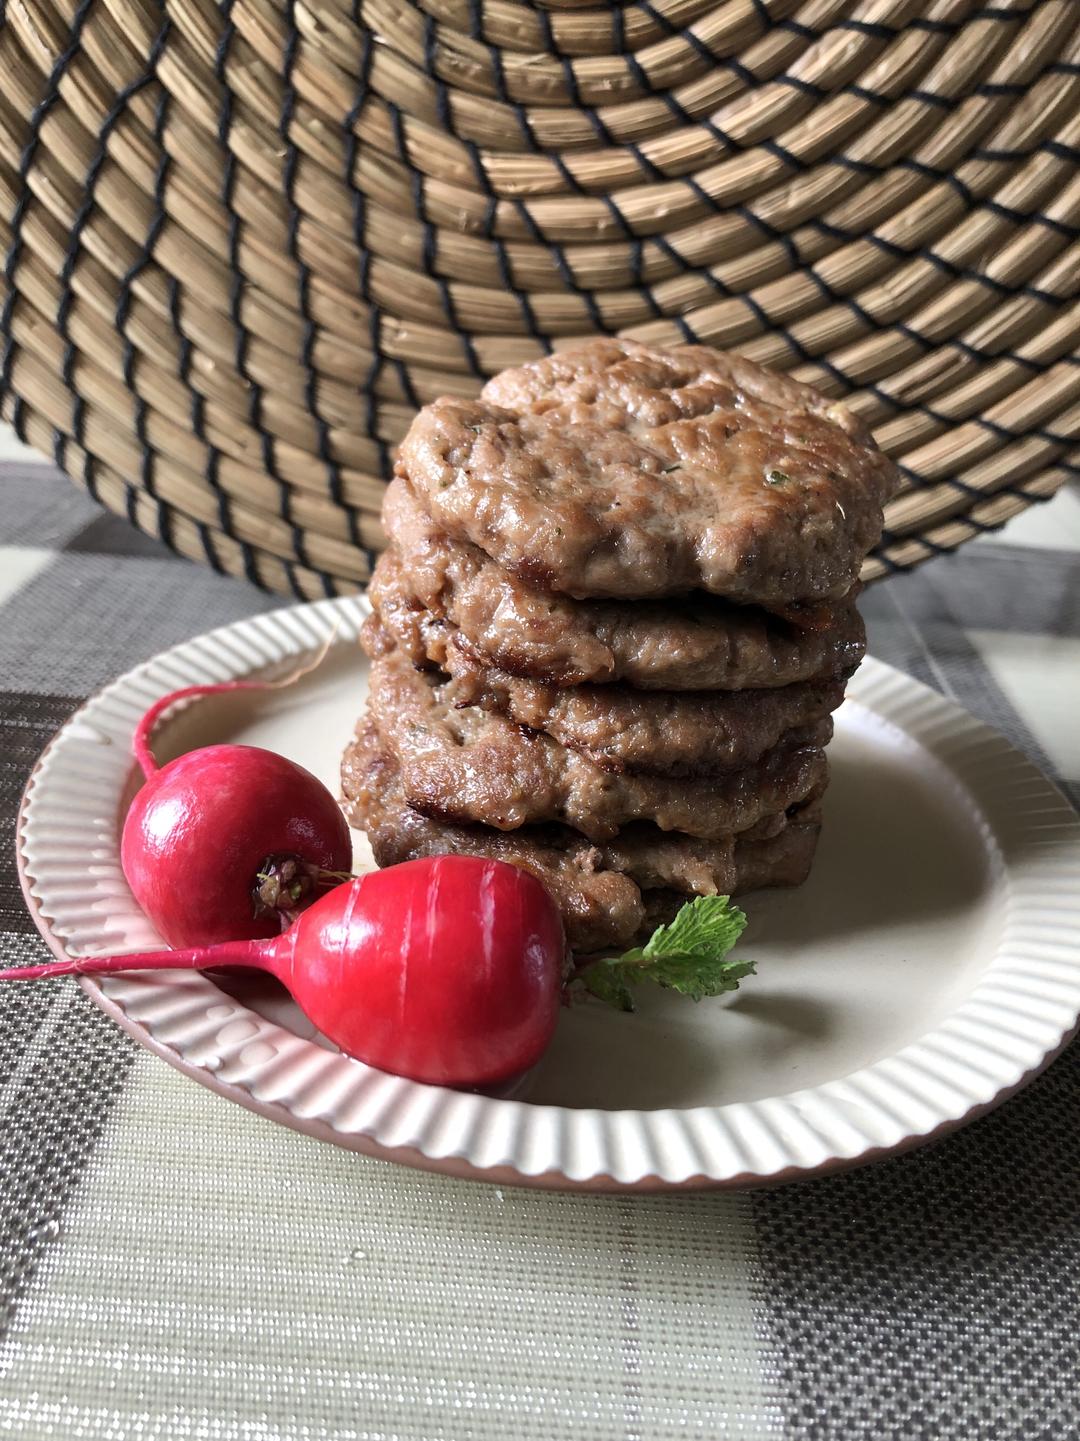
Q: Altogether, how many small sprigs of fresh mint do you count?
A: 1